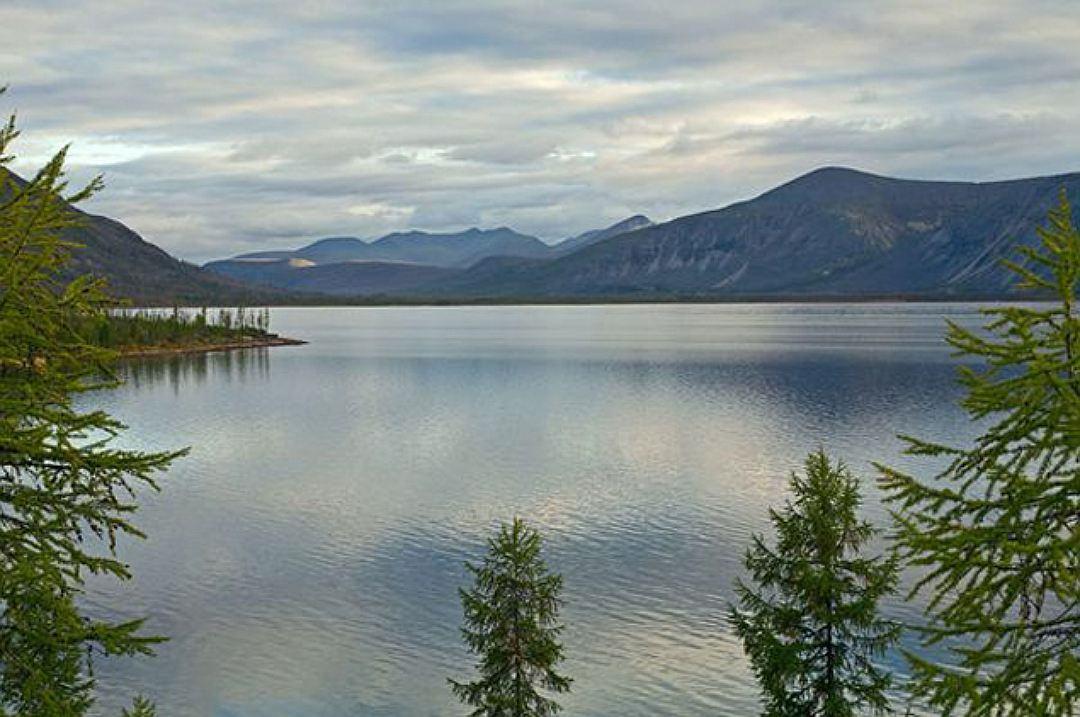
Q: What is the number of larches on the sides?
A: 2